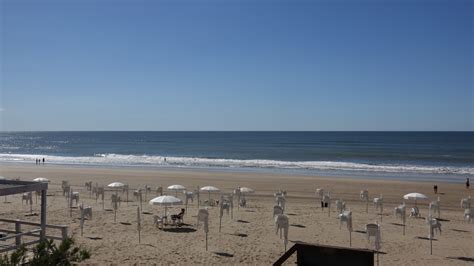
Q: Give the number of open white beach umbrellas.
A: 7